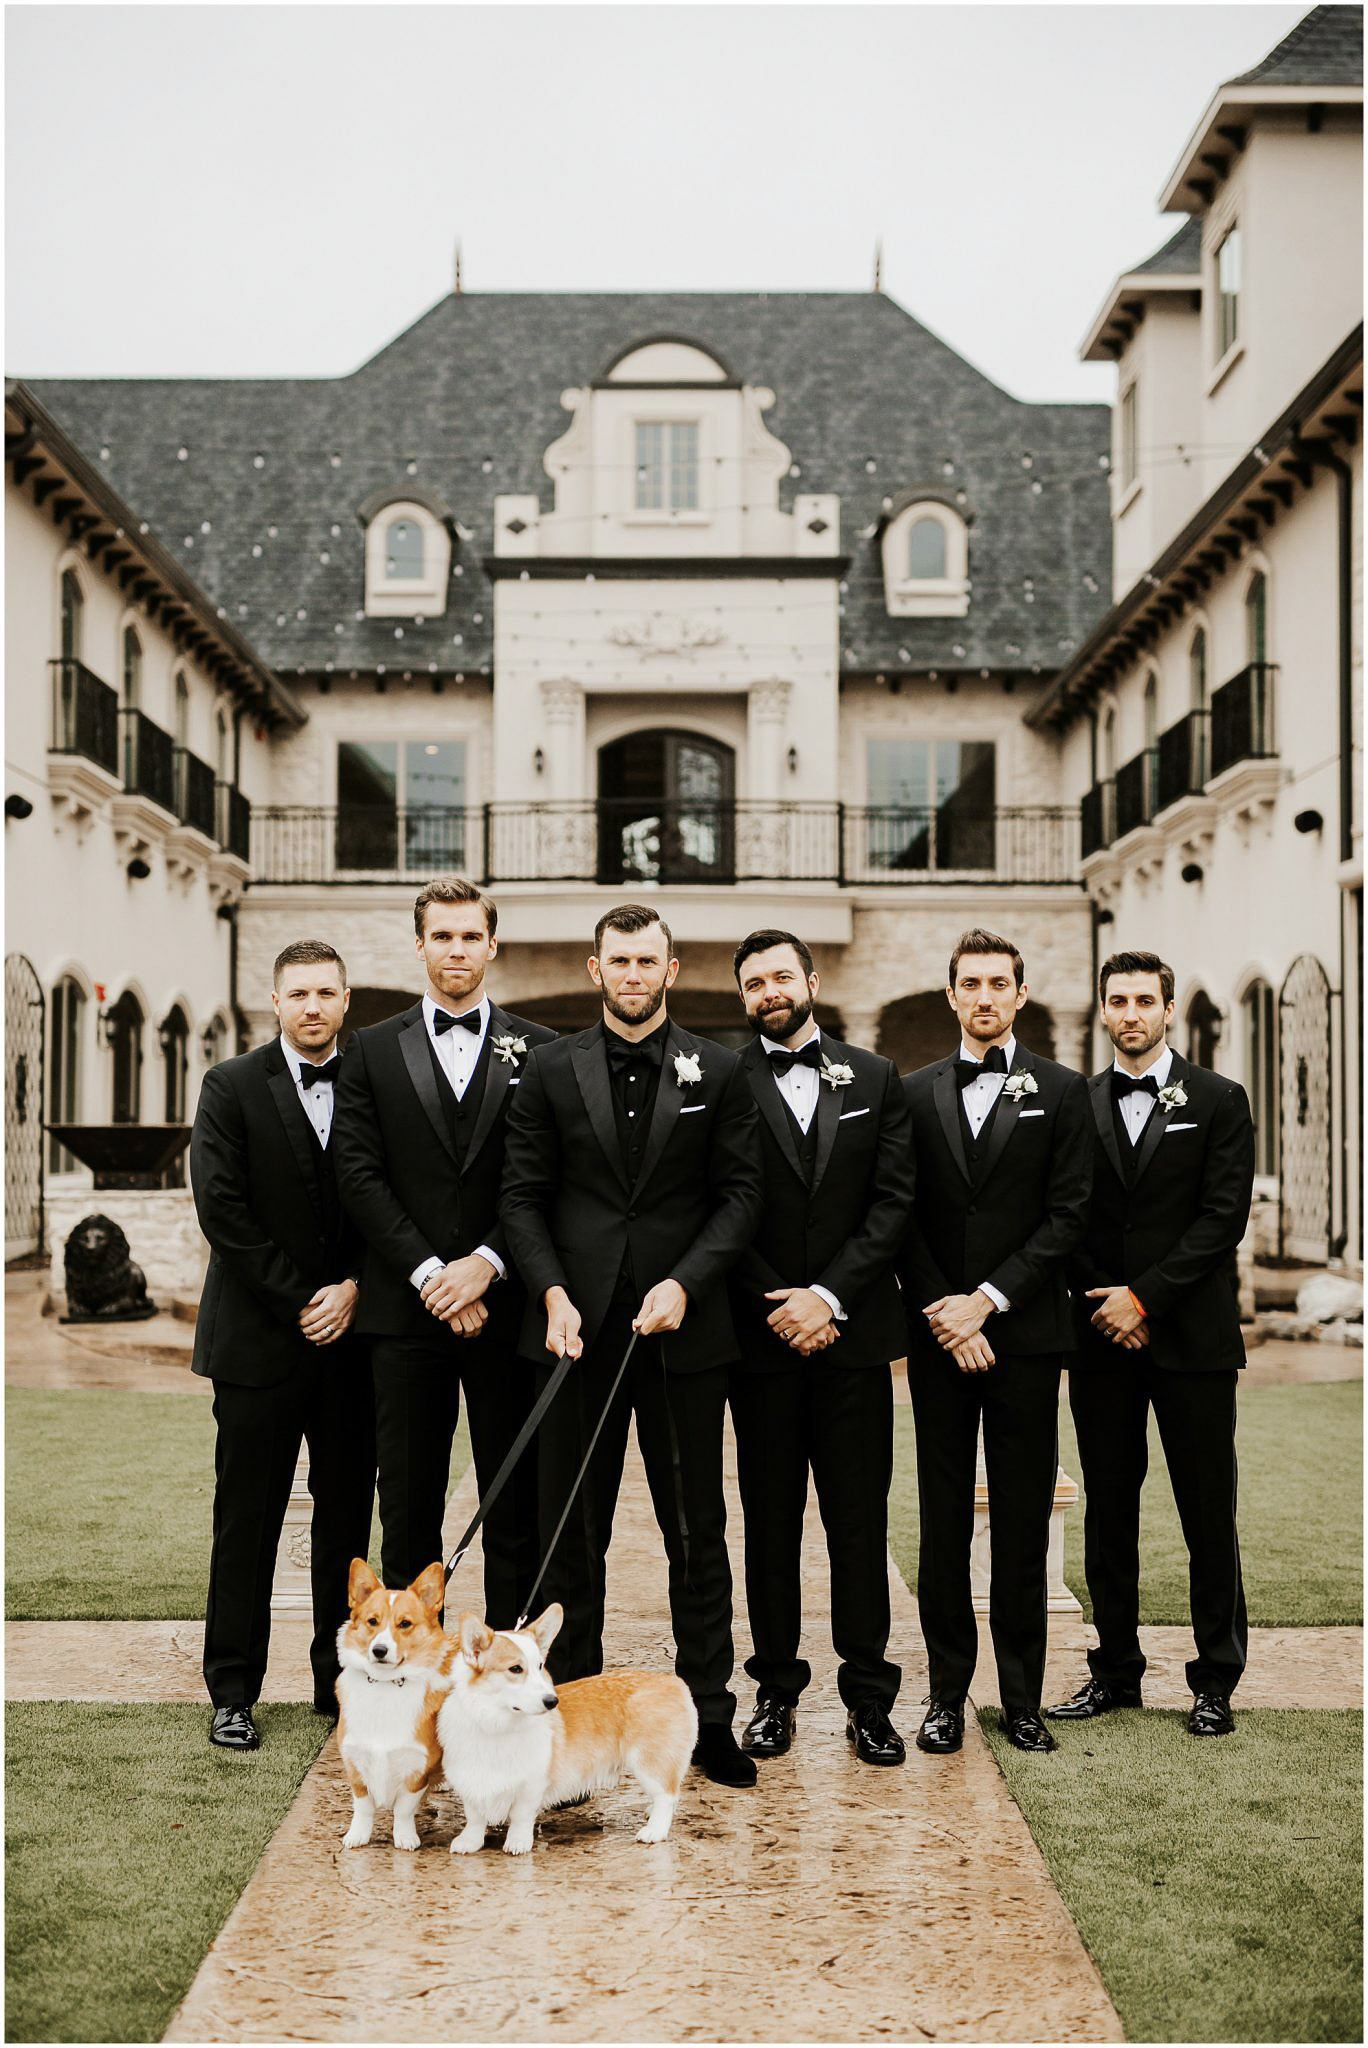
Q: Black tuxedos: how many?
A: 6